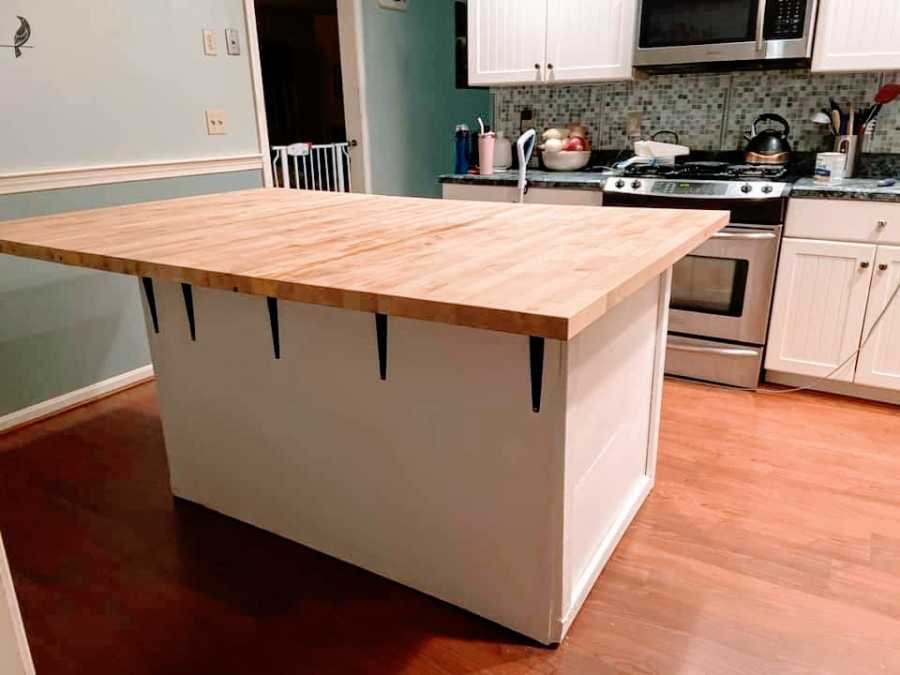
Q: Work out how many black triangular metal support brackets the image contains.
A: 5